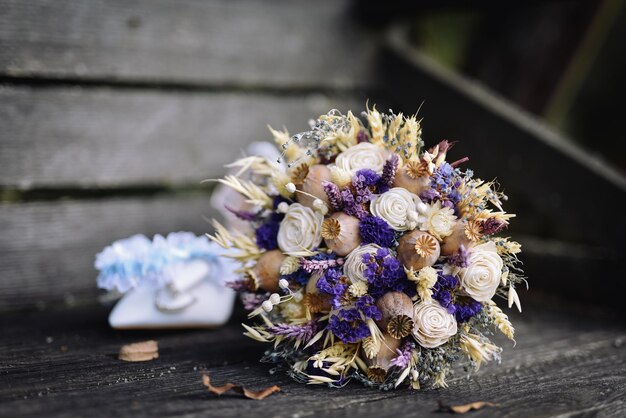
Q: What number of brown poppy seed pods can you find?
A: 9